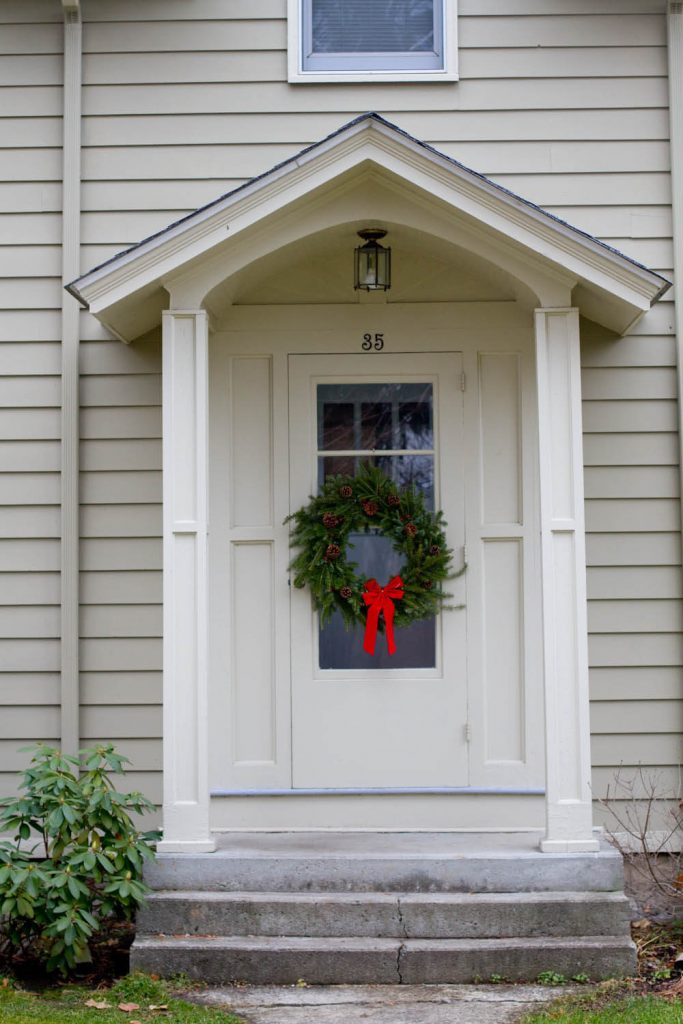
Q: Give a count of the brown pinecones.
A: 9